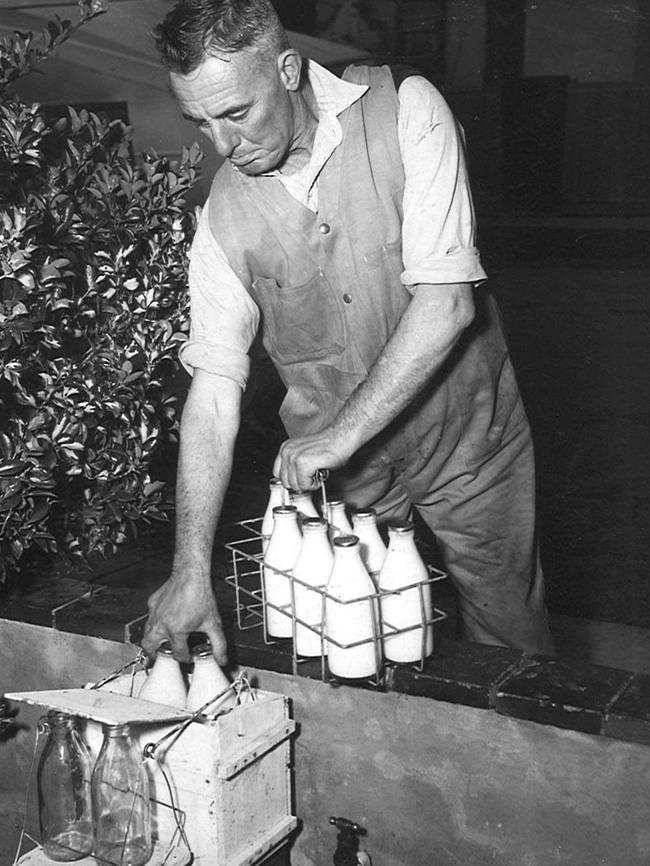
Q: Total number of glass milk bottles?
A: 12